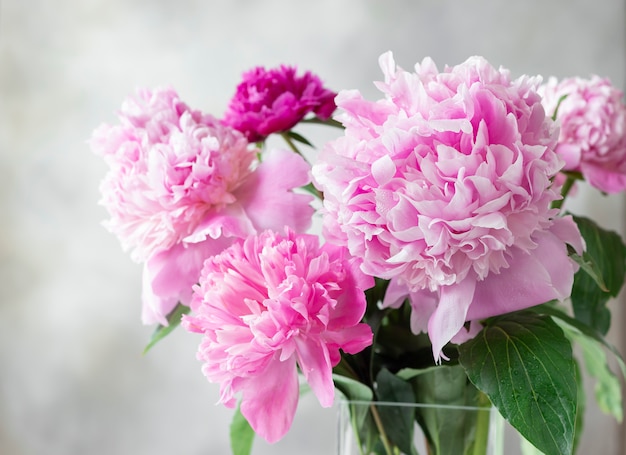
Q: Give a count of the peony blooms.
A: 5